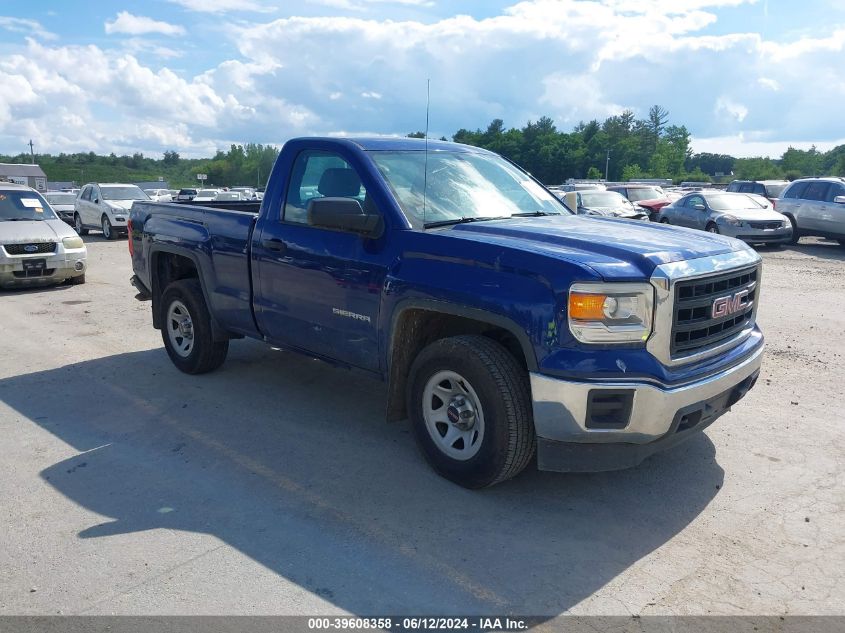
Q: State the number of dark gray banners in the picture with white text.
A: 1